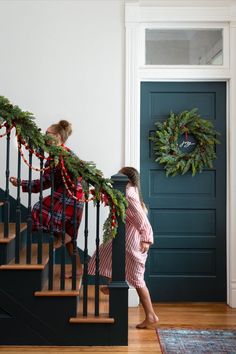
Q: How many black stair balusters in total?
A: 9